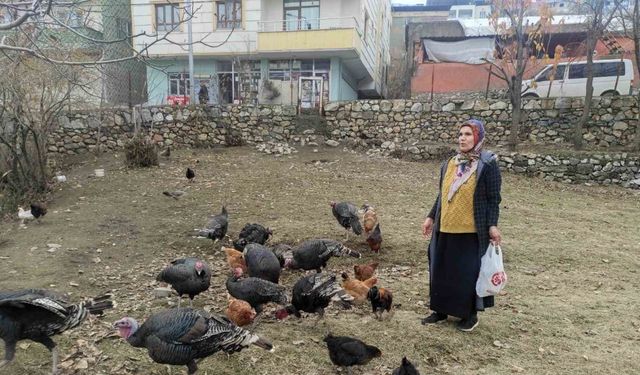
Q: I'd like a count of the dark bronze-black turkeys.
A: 11